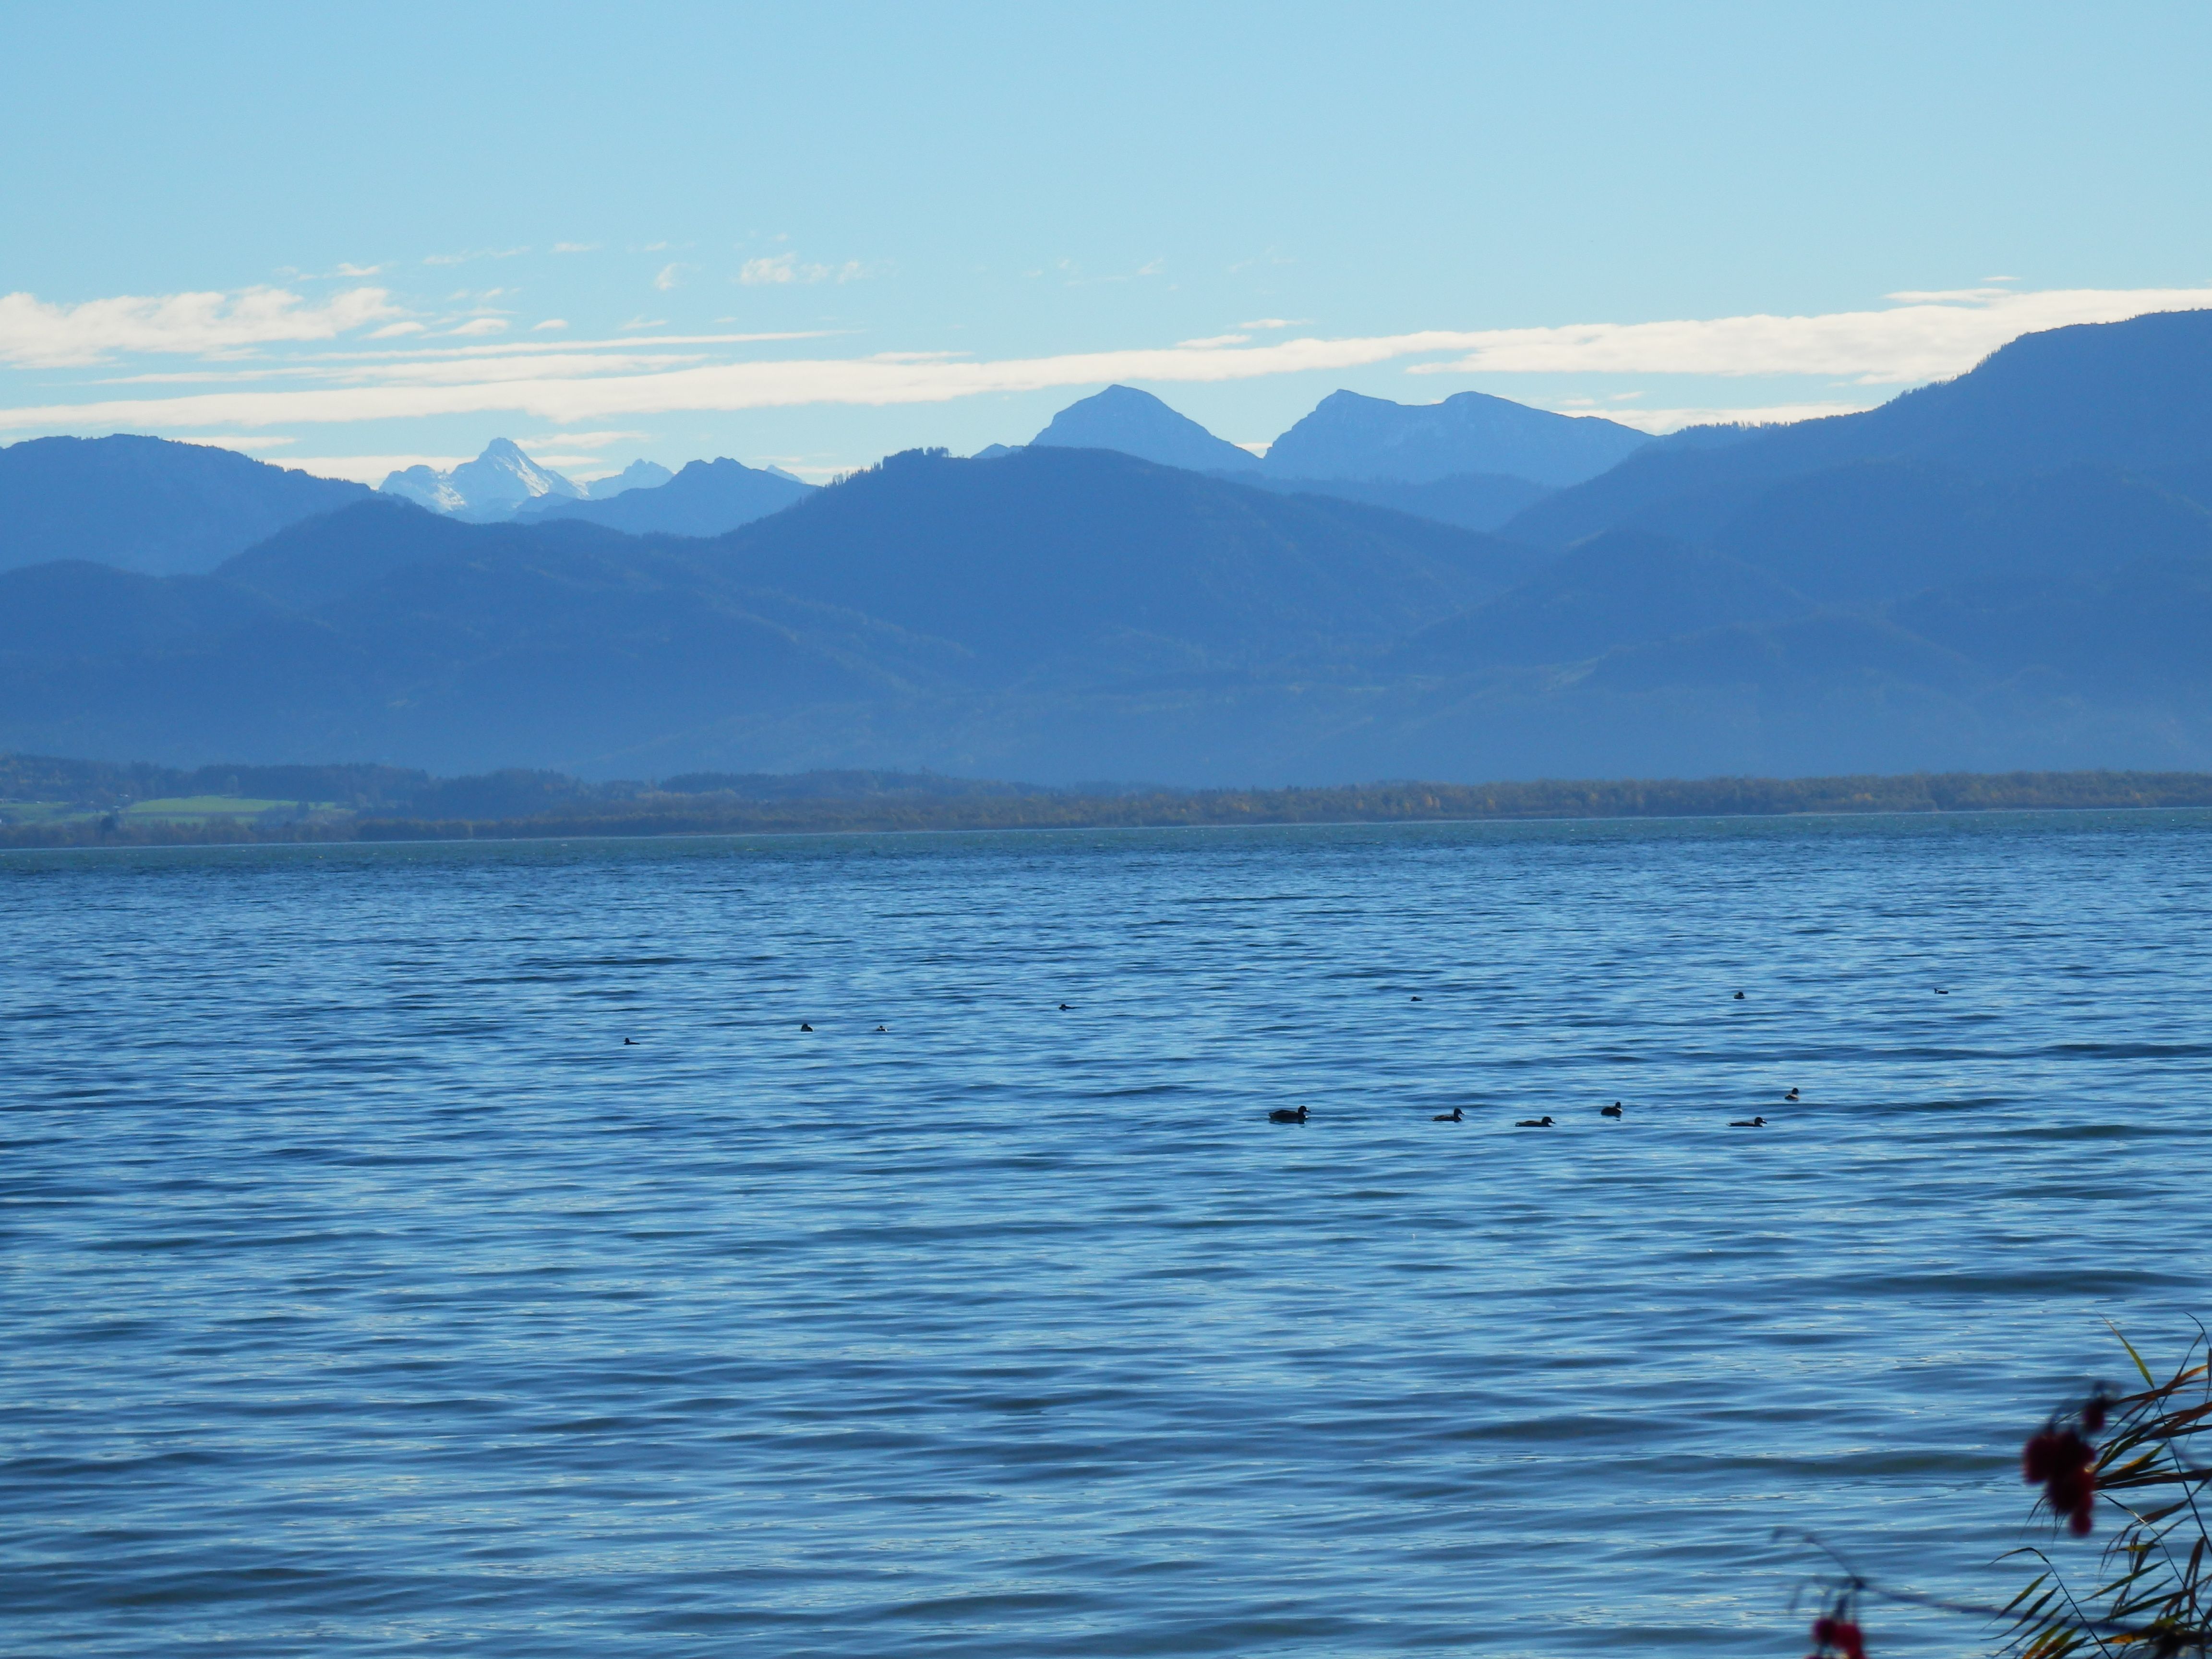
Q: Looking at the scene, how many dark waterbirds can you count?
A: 13